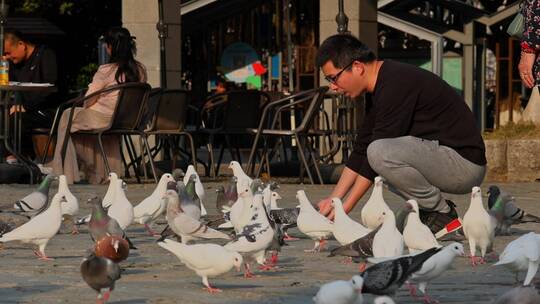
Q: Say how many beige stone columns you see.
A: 2